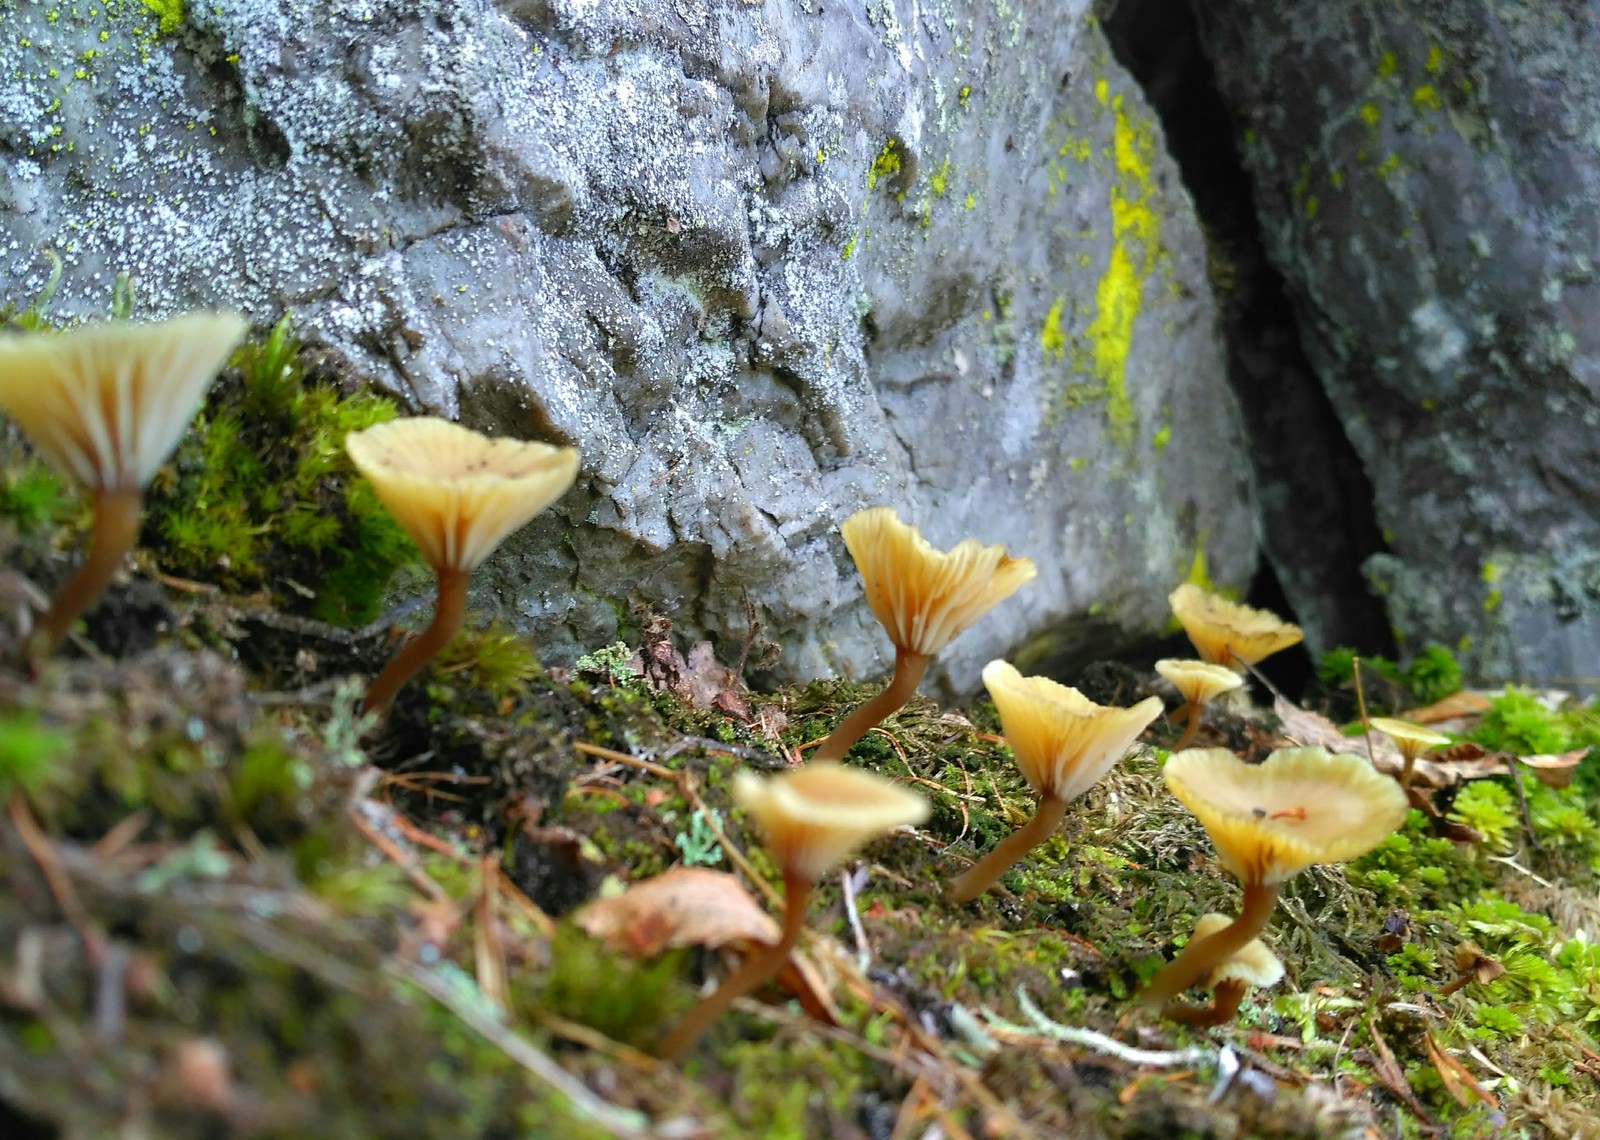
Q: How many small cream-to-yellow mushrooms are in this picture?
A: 10